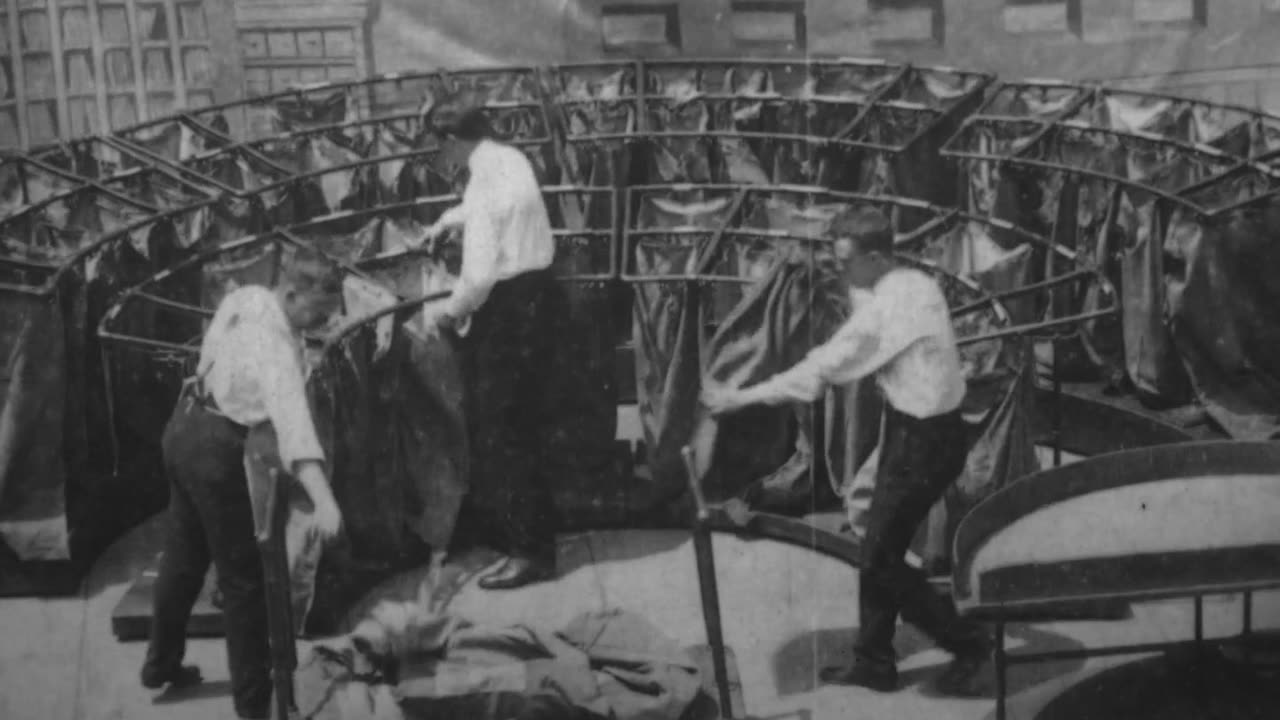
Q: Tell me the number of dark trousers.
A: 3